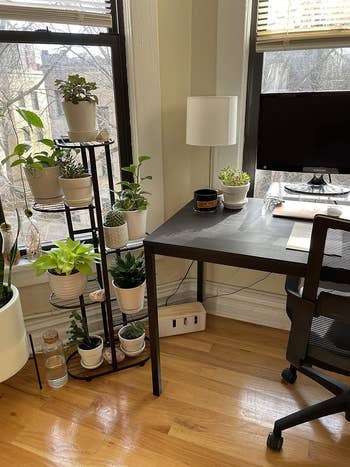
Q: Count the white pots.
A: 11